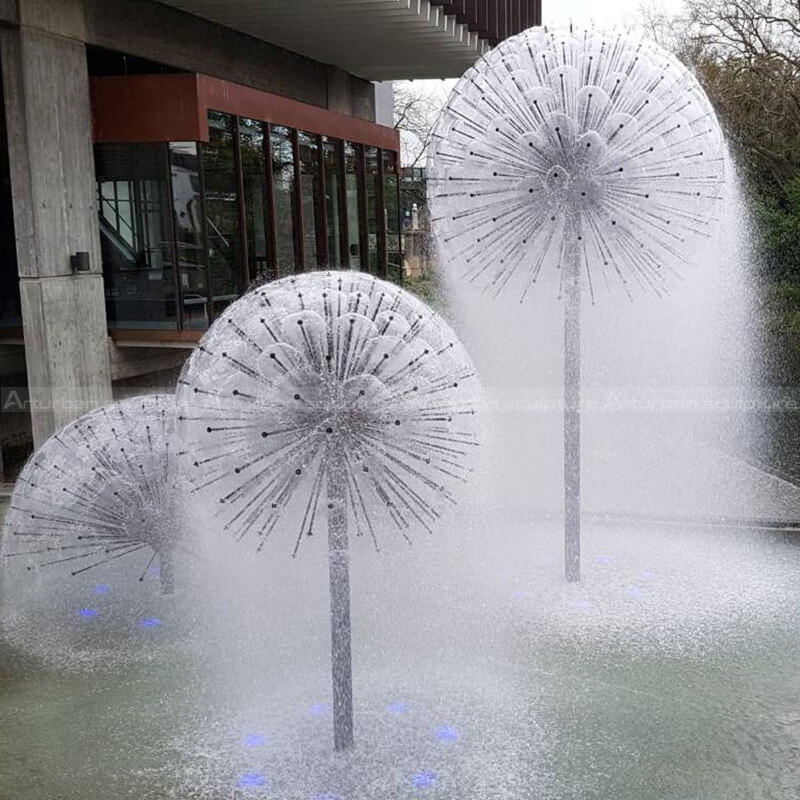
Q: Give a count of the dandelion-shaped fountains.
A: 3